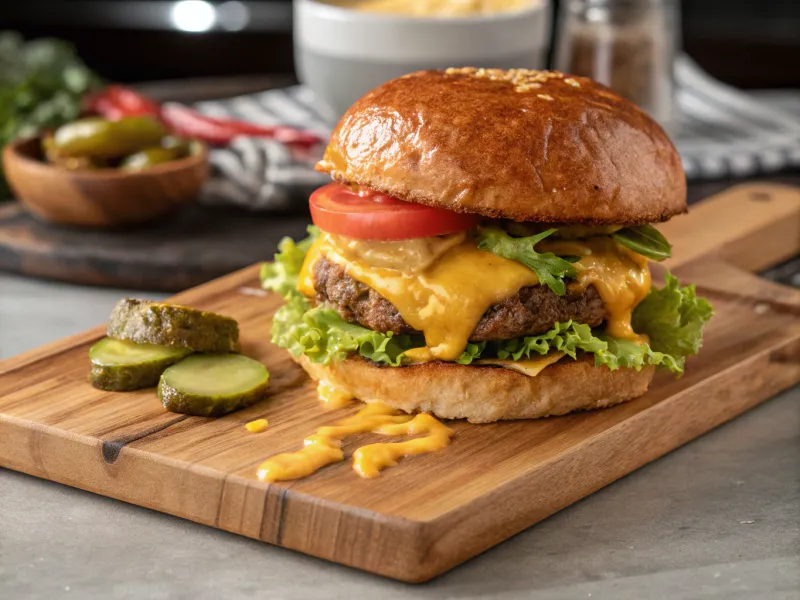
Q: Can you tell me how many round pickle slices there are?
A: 3